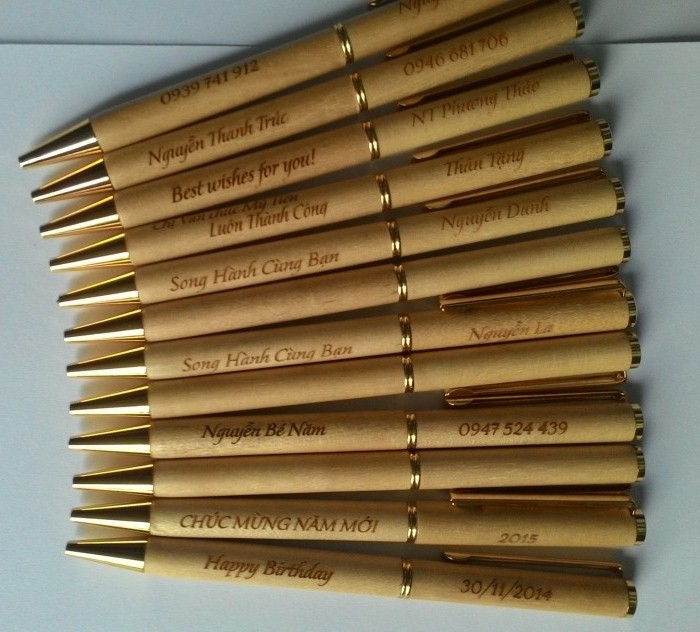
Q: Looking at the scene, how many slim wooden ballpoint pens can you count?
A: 12